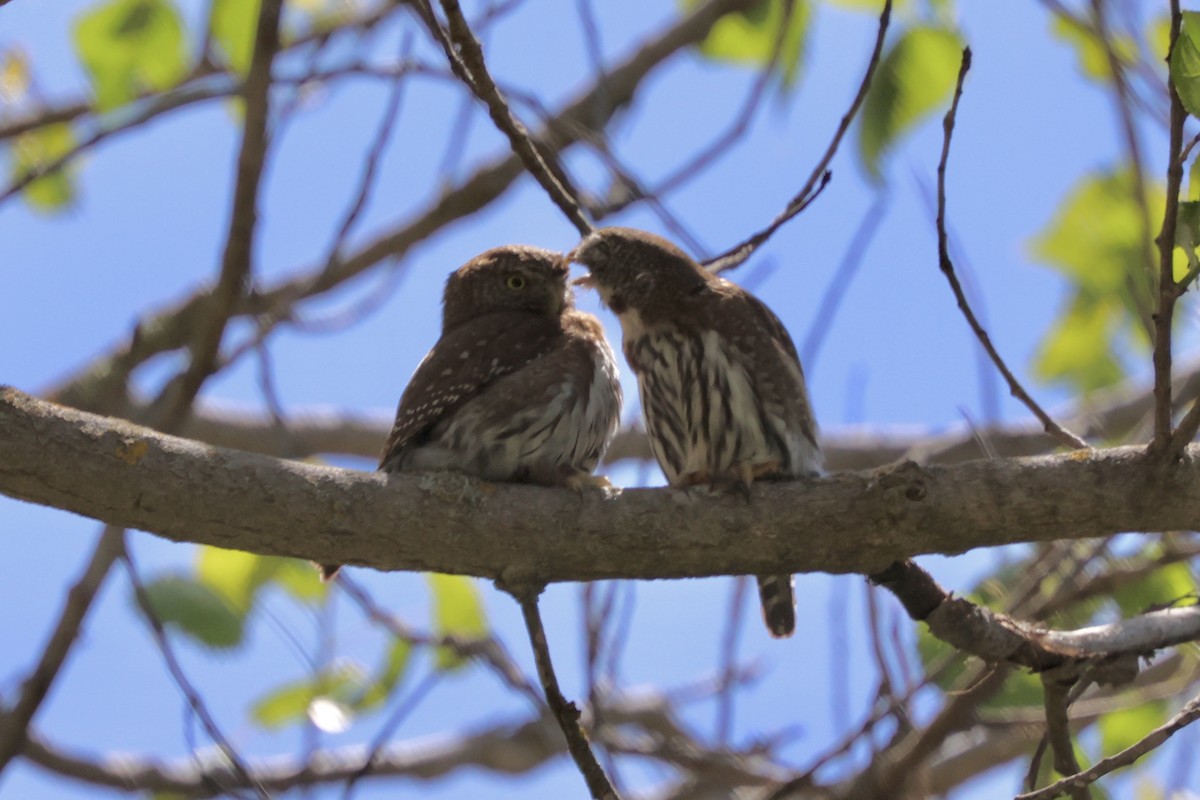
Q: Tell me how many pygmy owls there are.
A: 2